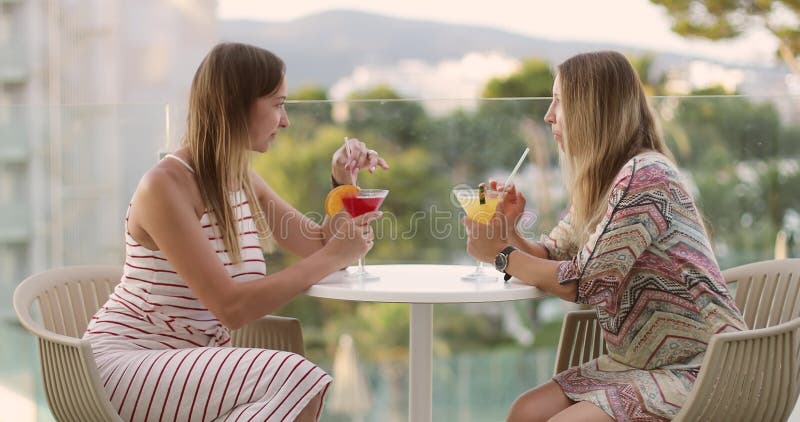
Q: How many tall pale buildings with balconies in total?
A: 1